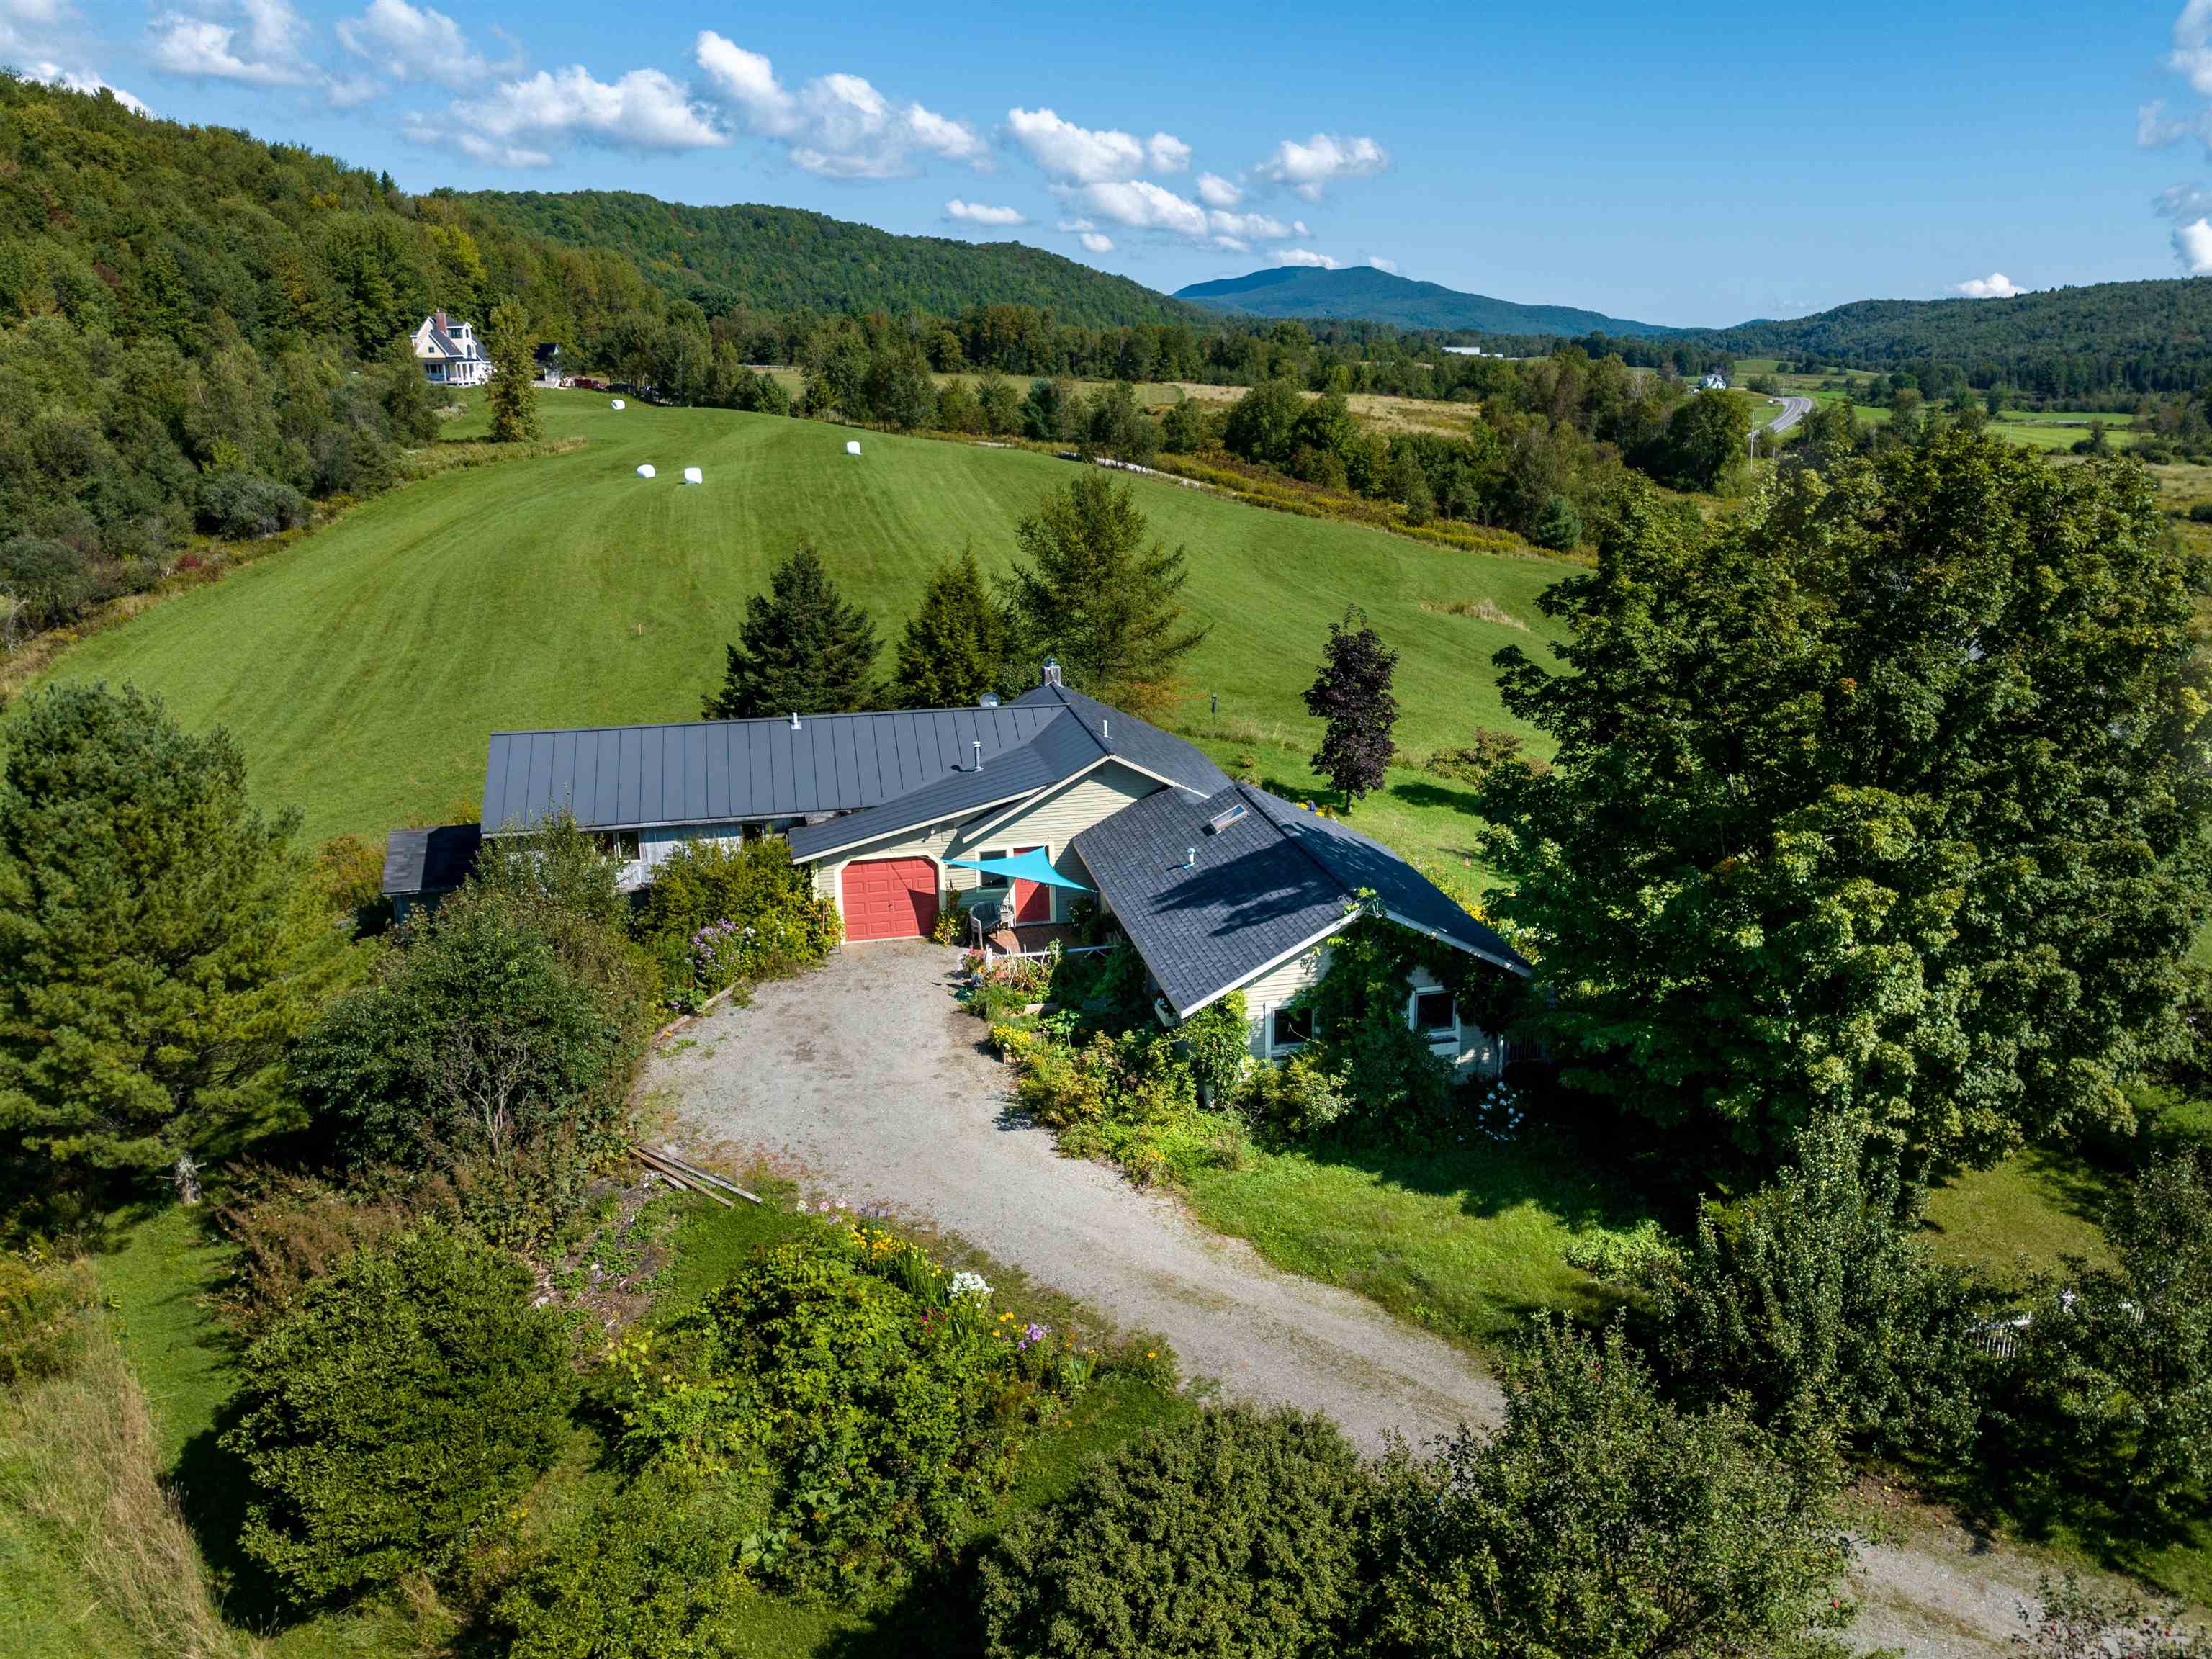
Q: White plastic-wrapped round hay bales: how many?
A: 4